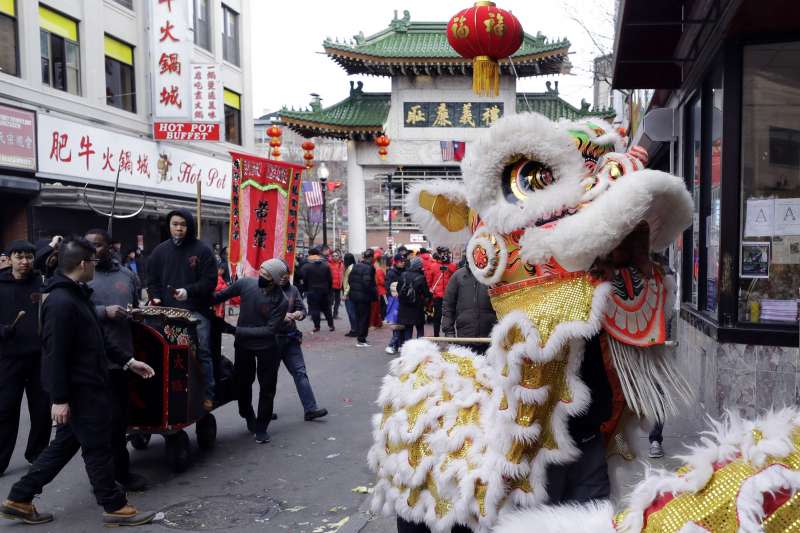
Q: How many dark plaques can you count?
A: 1